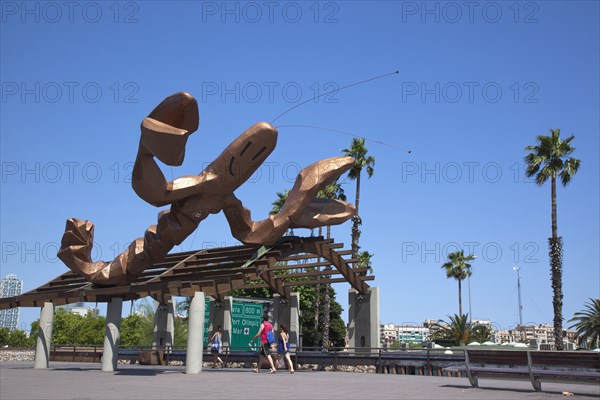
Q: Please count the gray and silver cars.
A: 0